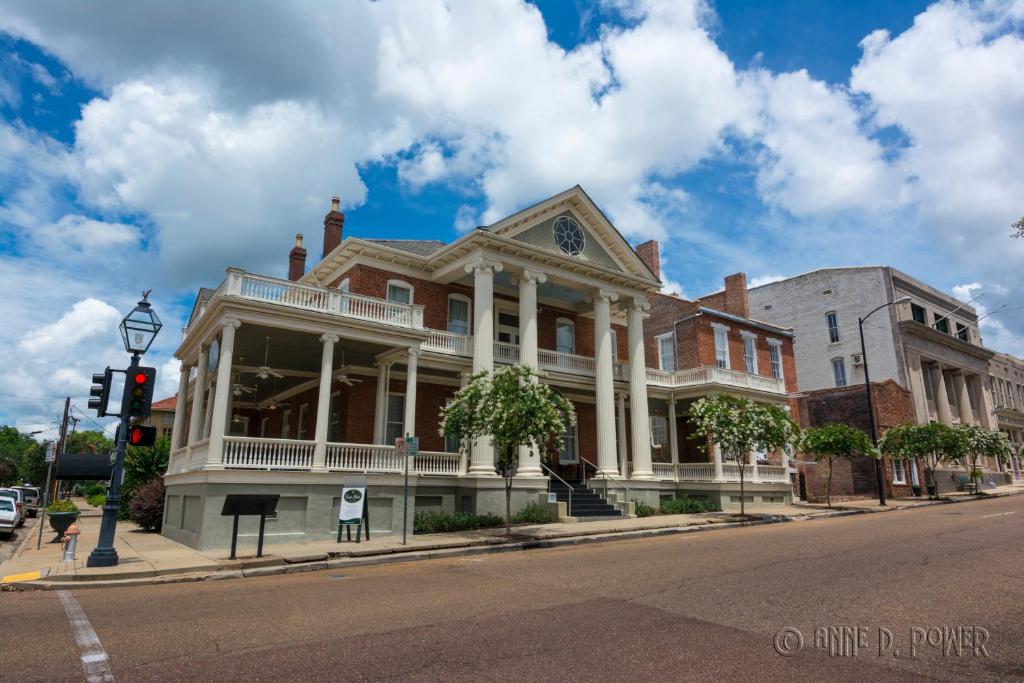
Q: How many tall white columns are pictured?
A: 4